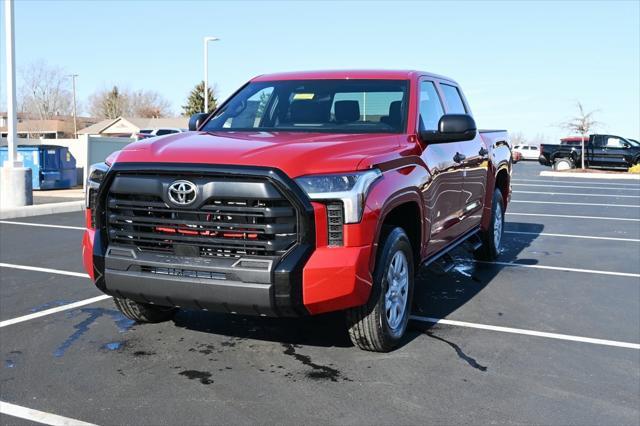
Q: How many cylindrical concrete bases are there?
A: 1